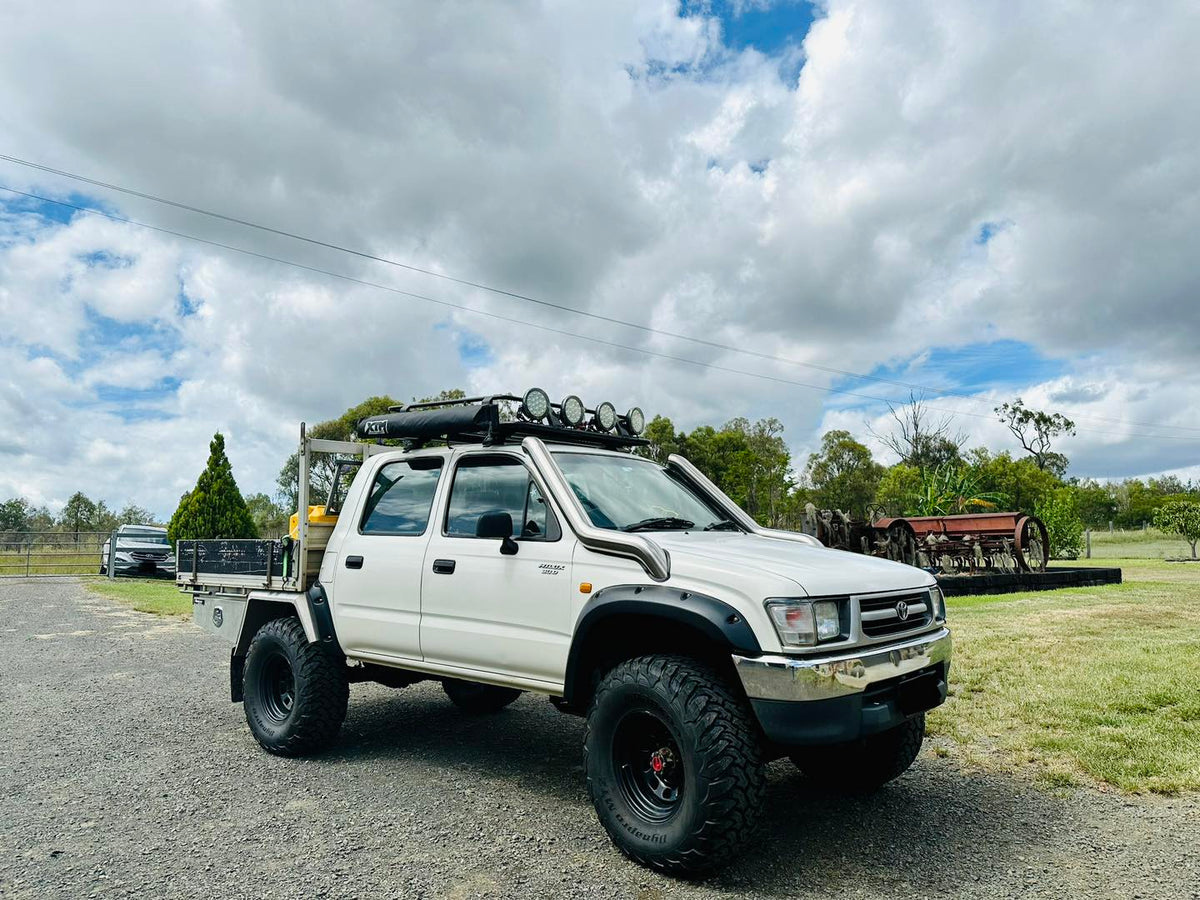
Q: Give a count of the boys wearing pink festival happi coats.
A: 0